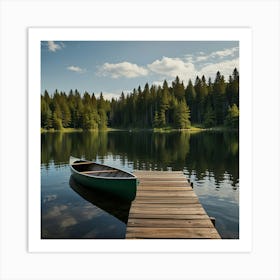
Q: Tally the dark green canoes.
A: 1